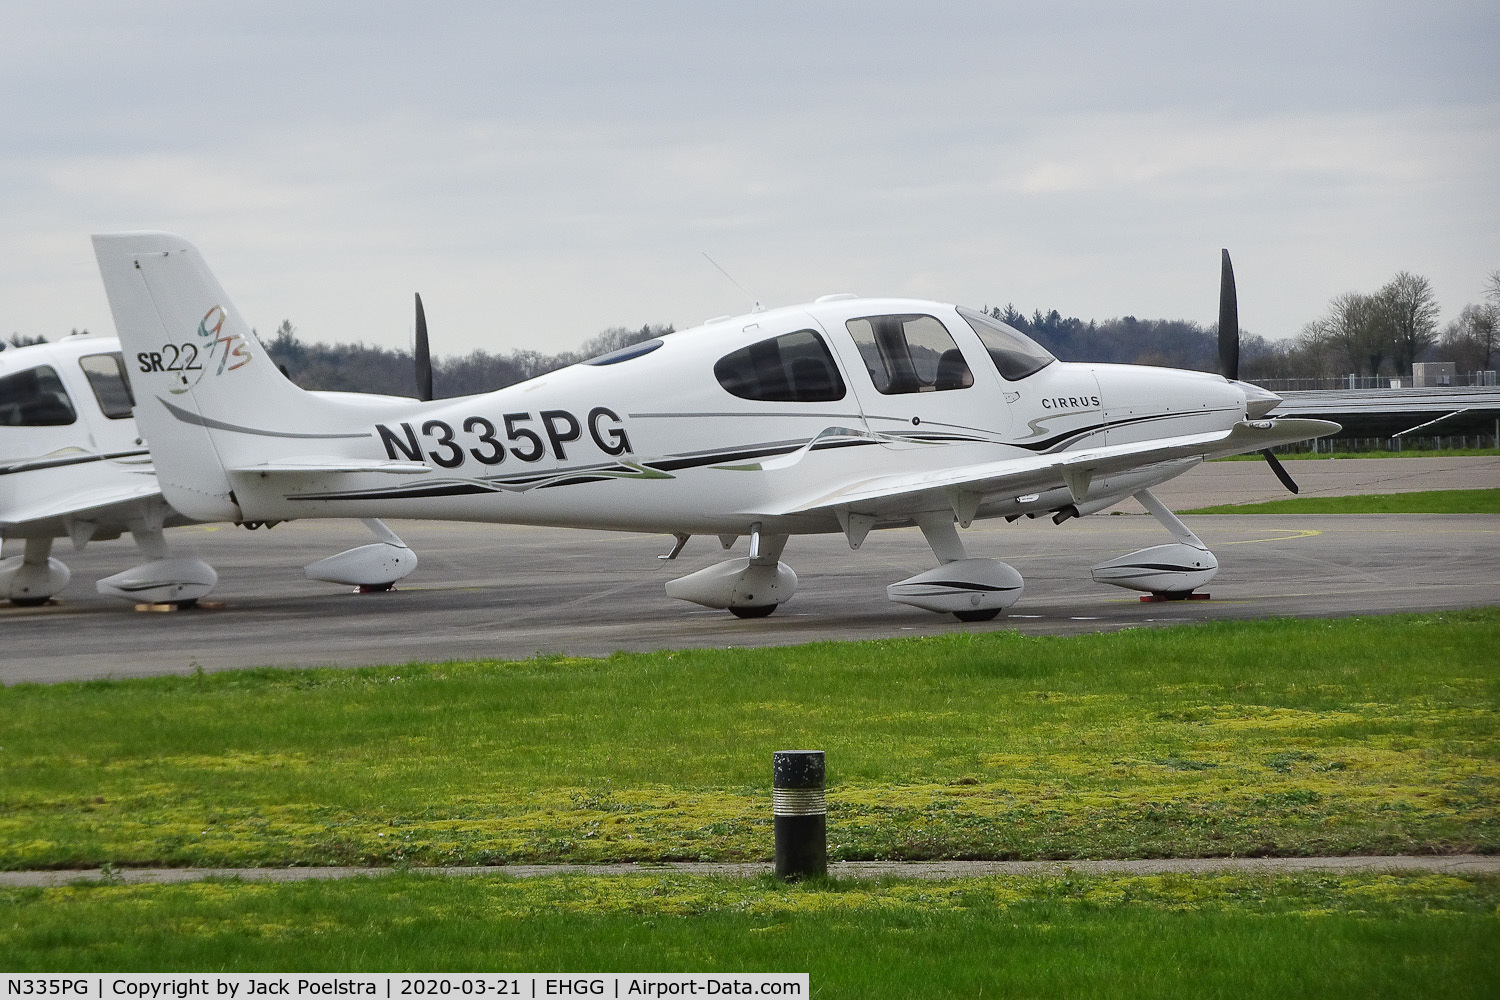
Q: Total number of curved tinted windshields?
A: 1